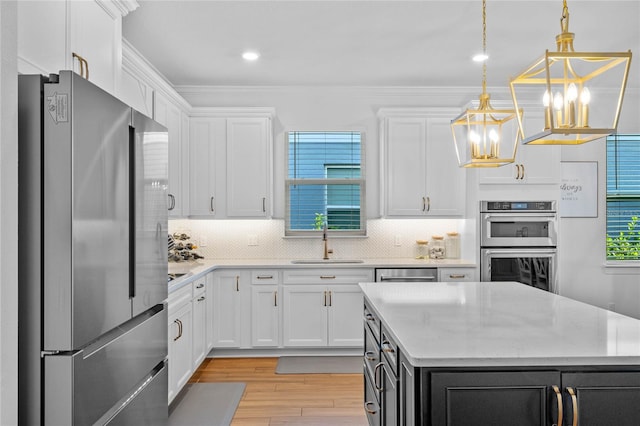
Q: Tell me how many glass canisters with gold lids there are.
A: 3